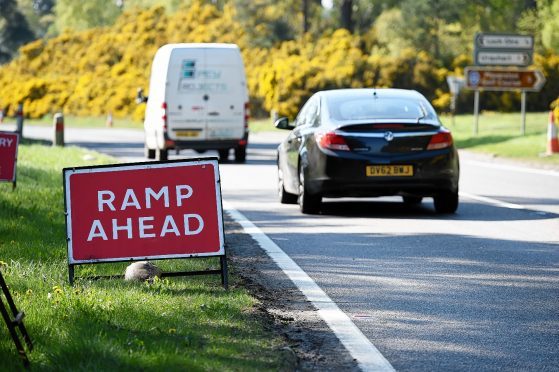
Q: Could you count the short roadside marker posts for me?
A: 2